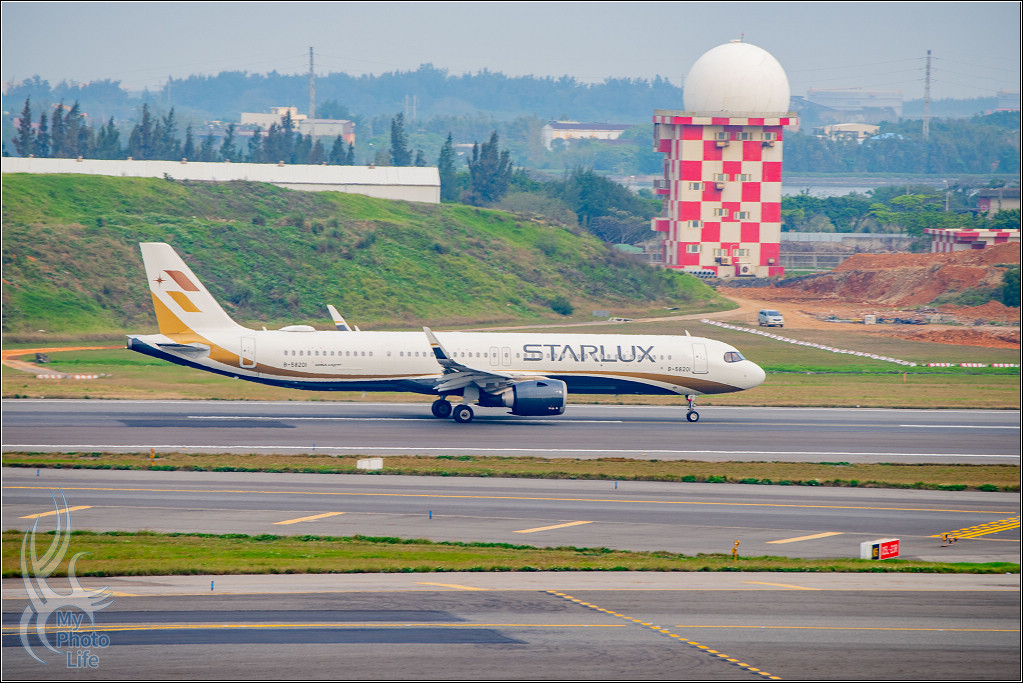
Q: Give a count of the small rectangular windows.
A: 12